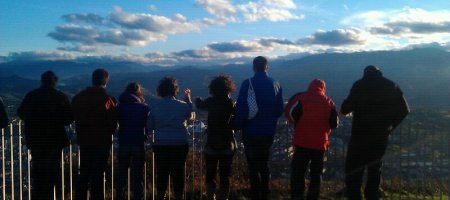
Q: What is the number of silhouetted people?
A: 8